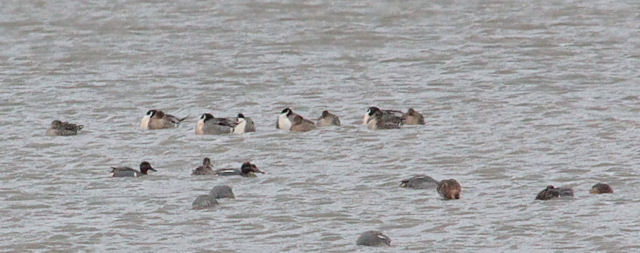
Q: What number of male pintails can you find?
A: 5